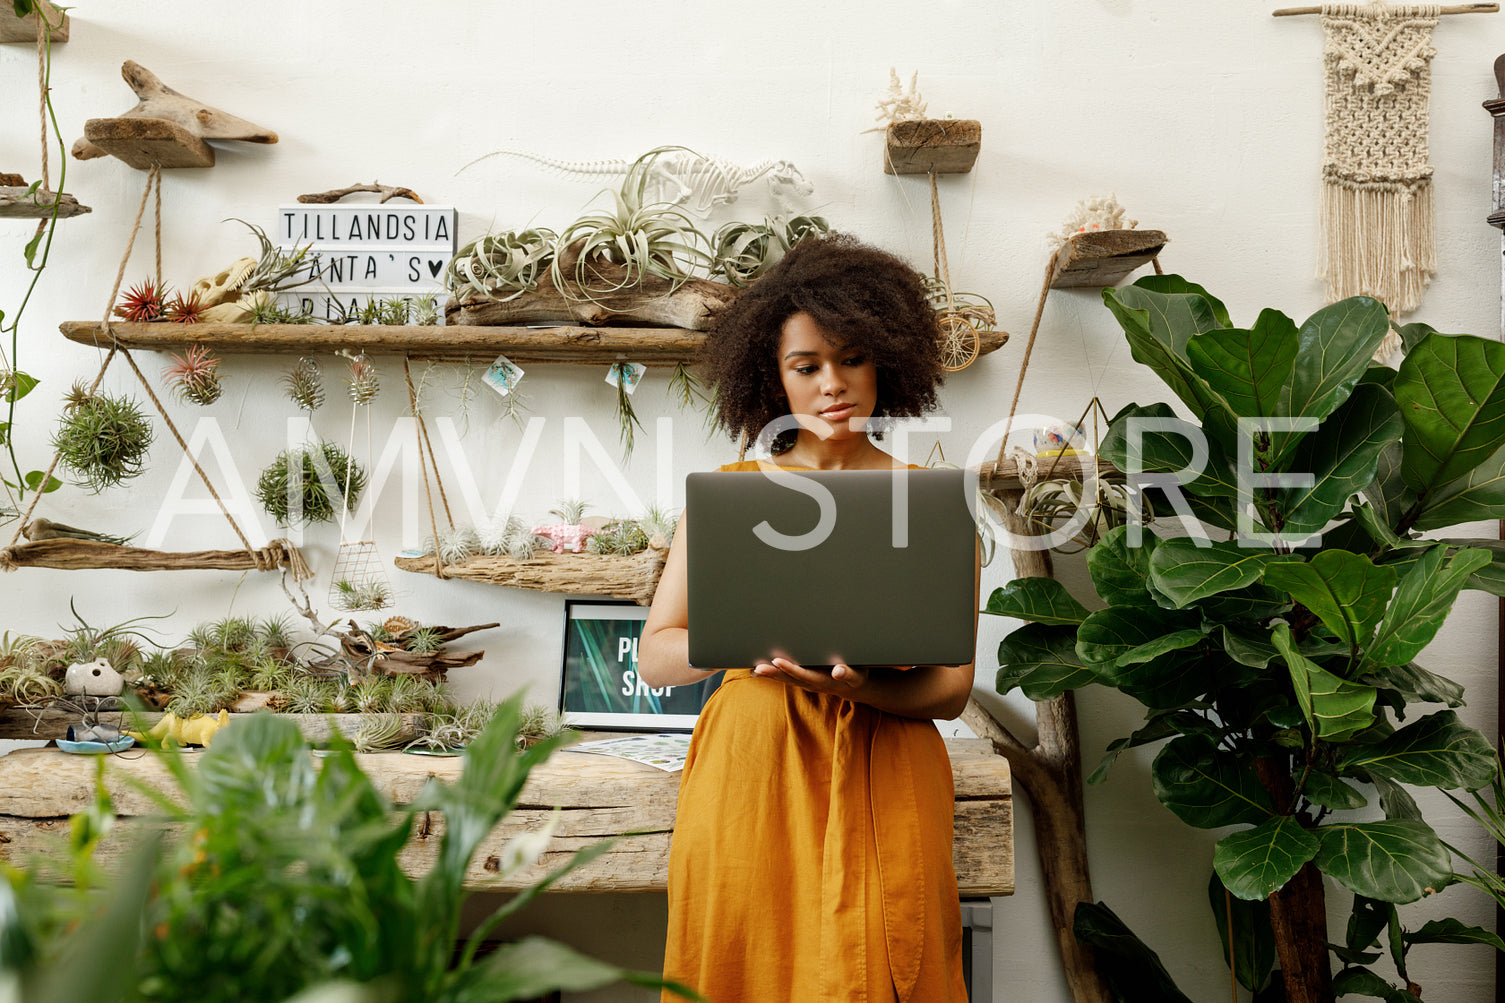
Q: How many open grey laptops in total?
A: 1